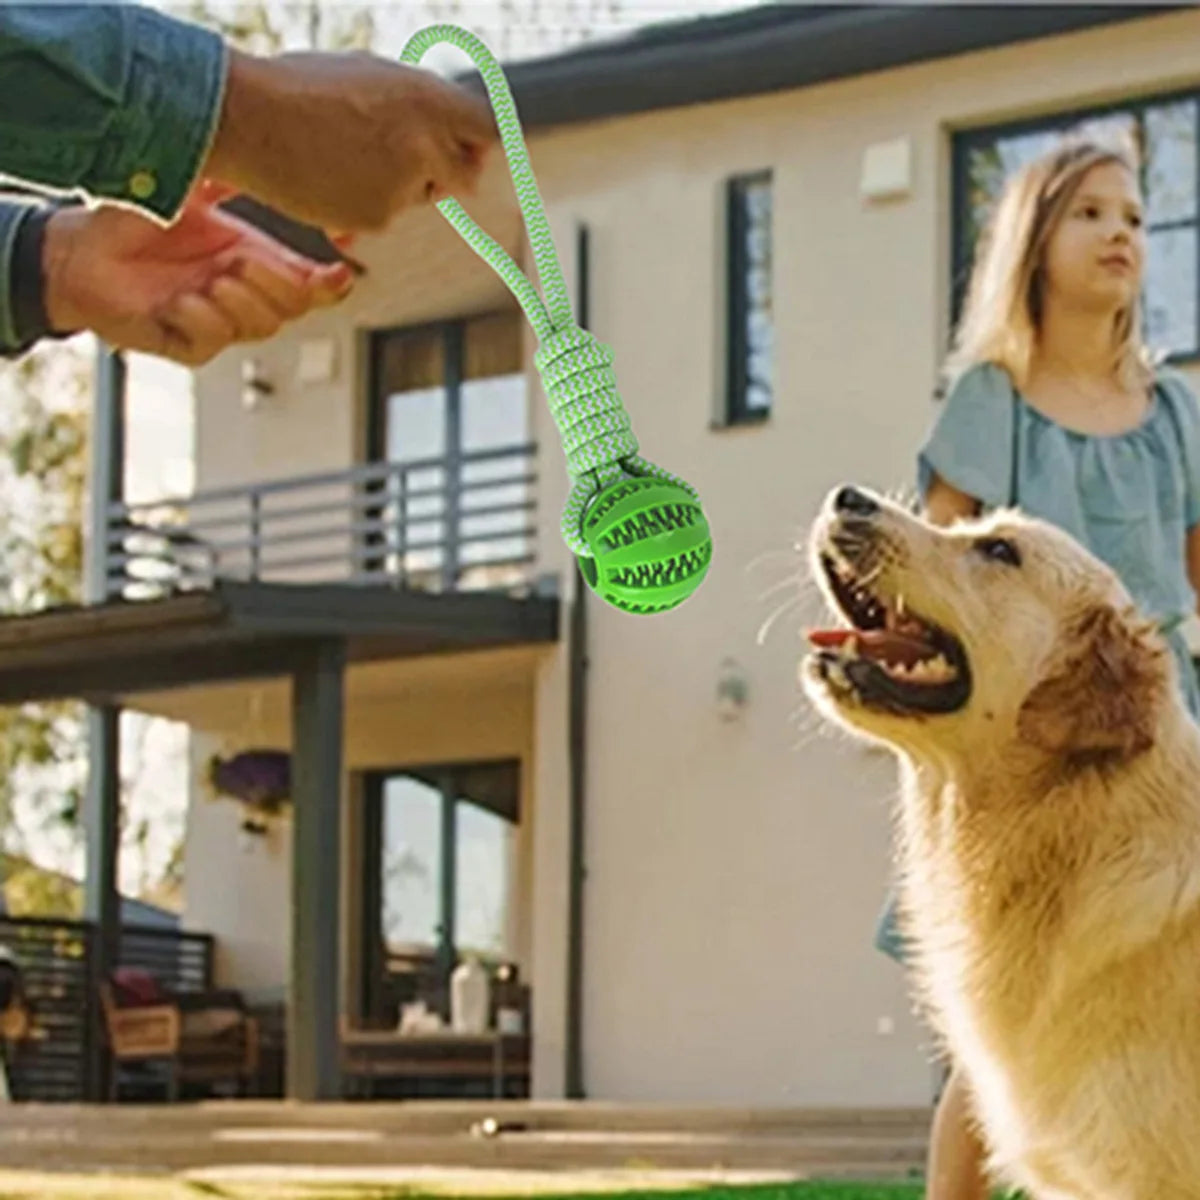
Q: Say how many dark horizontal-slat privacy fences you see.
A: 1